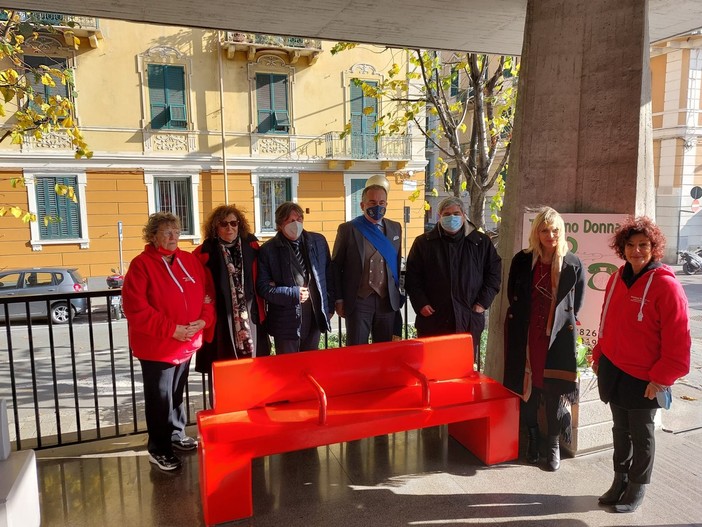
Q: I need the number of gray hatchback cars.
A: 1